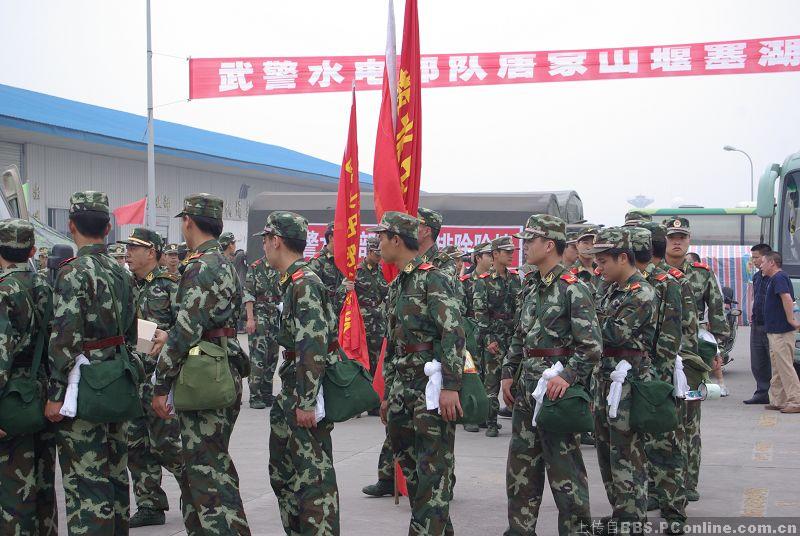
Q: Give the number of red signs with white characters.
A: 2